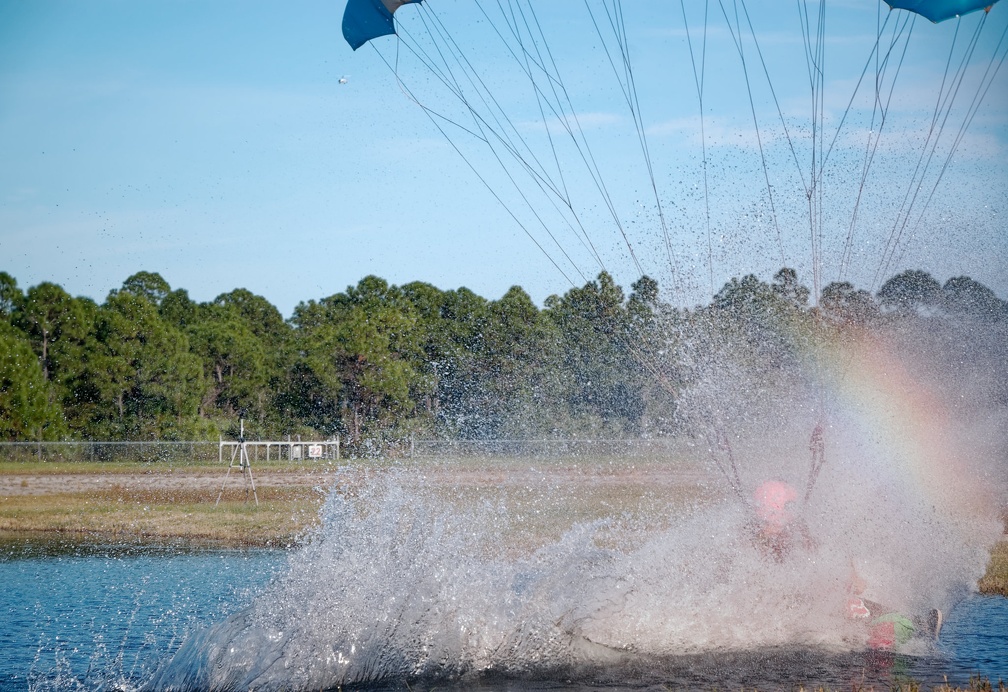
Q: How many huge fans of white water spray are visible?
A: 1